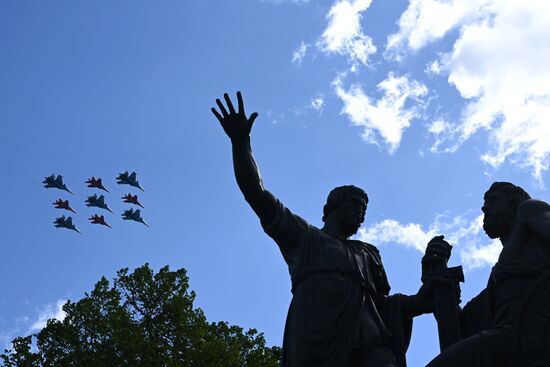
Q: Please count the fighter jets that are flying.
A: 9